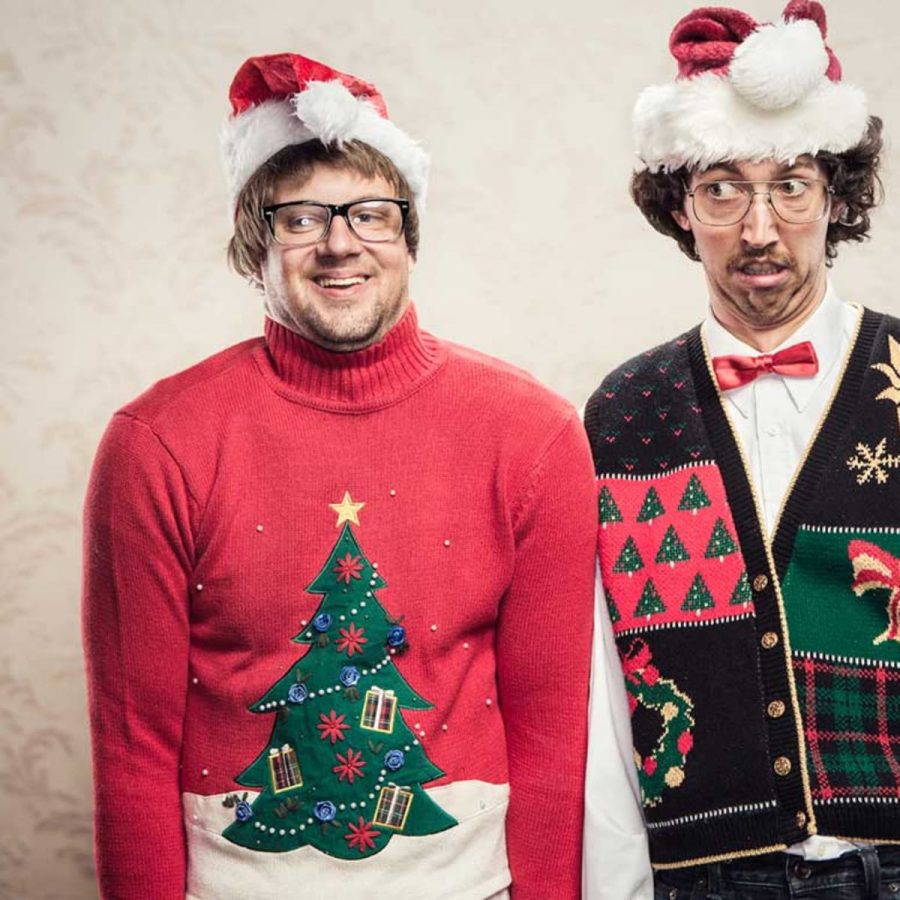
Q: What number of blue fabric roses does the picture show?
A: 7